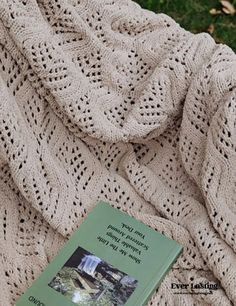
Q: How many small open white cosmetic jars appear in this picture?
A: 0